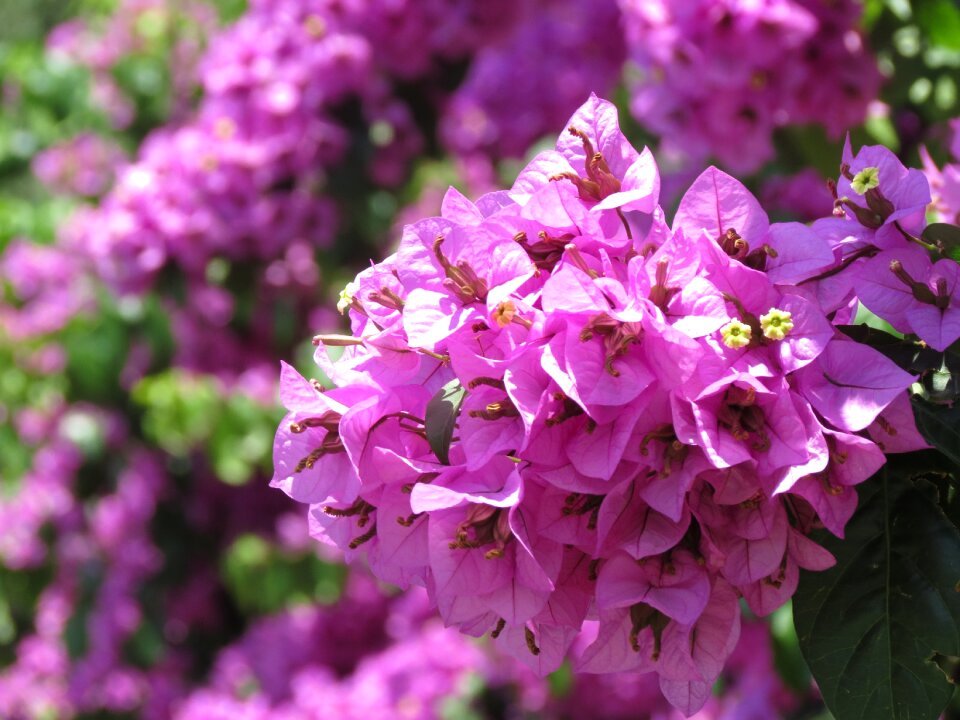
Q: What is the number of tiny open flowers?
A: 5